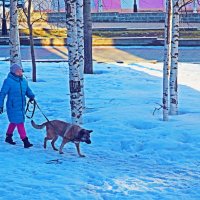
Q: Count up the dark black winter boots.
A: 2